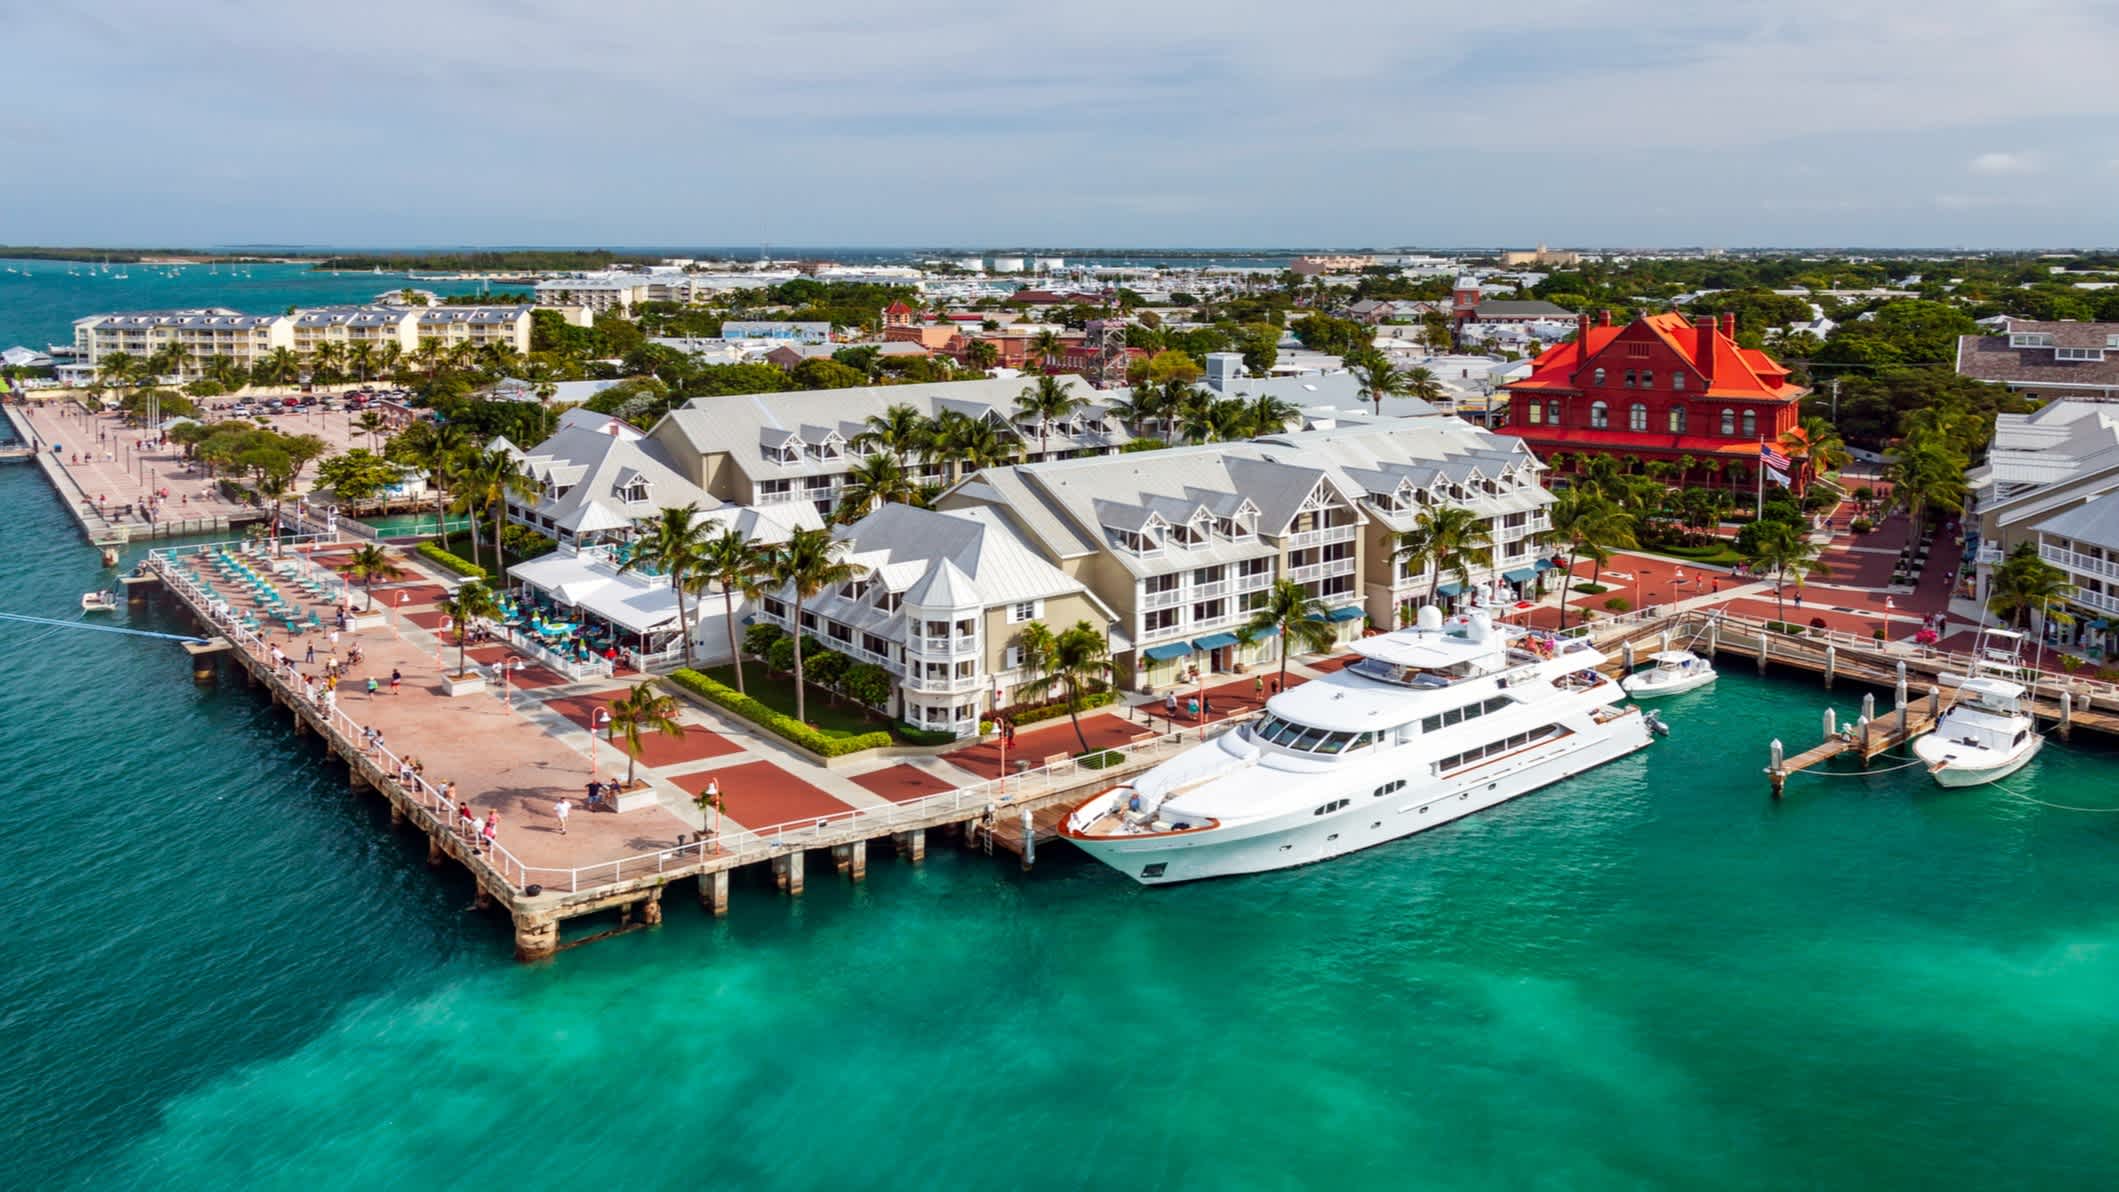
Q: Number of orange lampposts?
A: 13